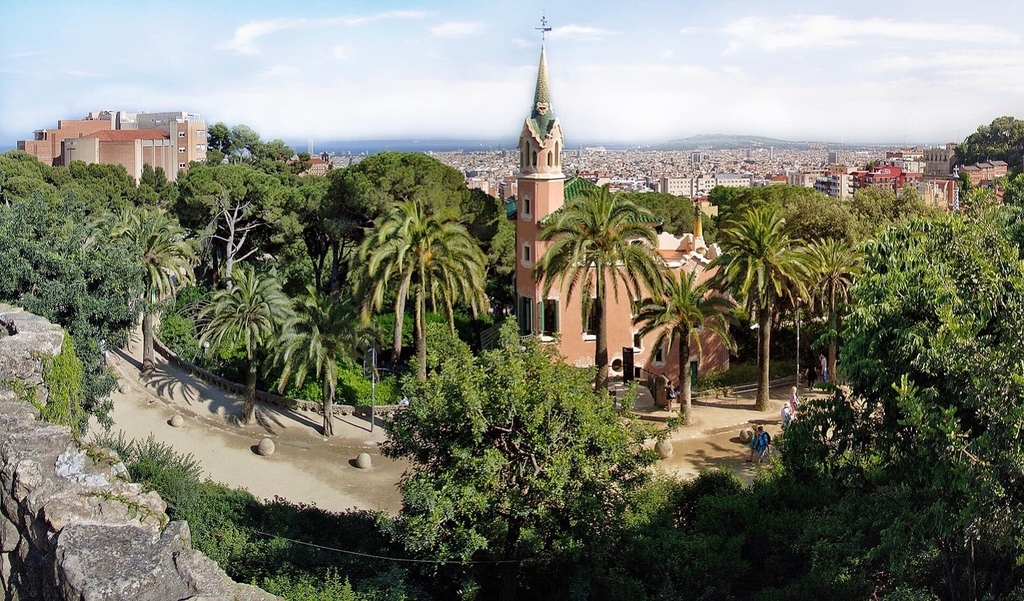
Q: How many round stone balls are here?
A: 6